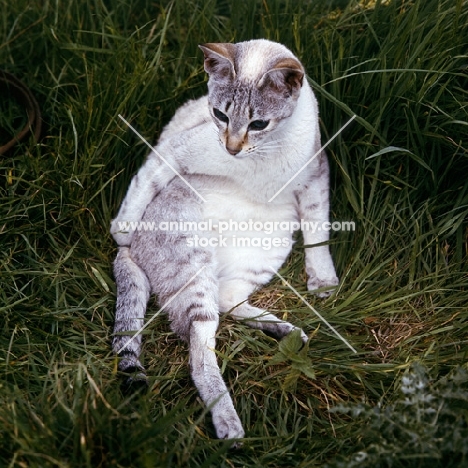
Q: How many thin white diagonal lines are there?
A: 4